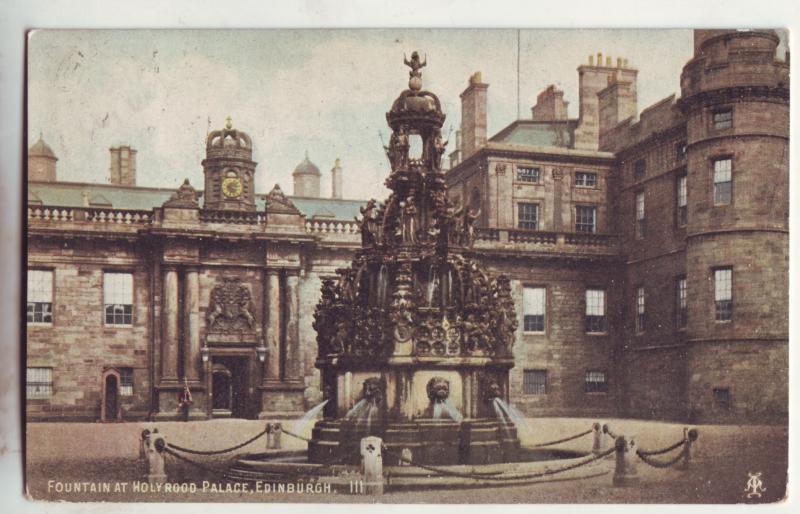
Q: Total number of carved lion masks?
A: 3